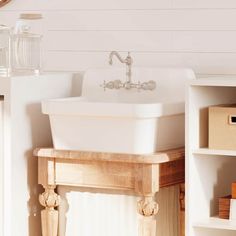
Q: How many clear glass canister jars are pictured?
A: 2